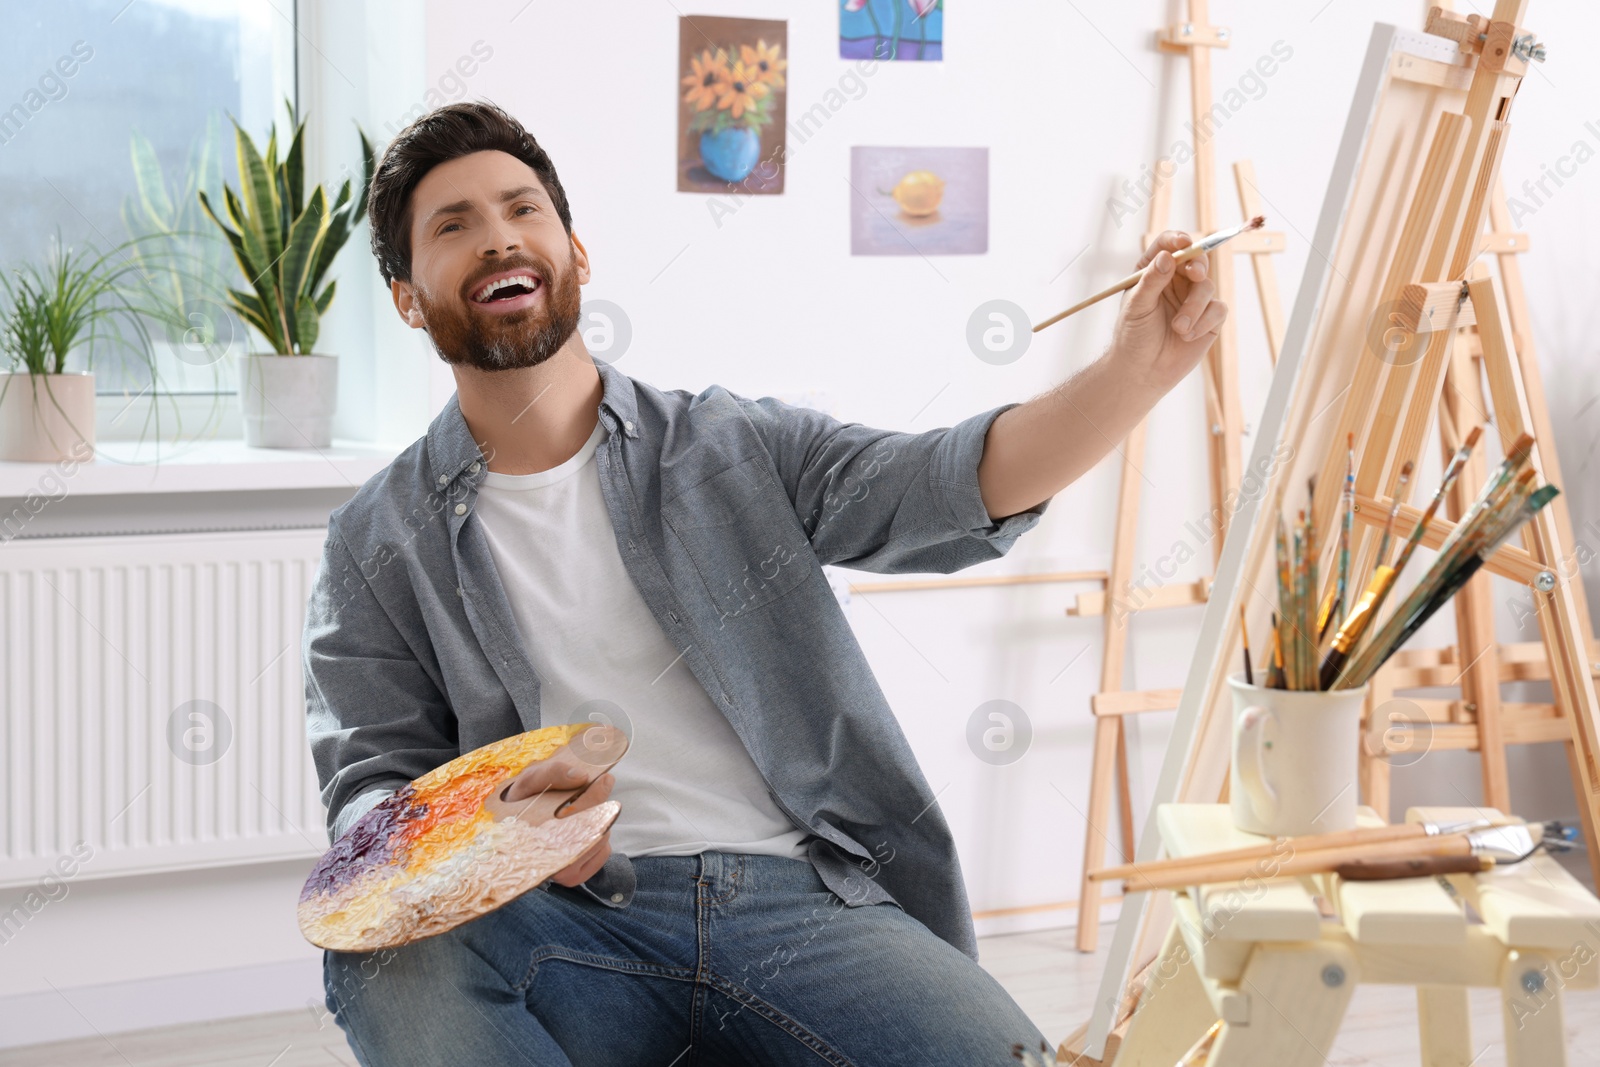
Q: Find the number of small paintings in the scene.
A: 3